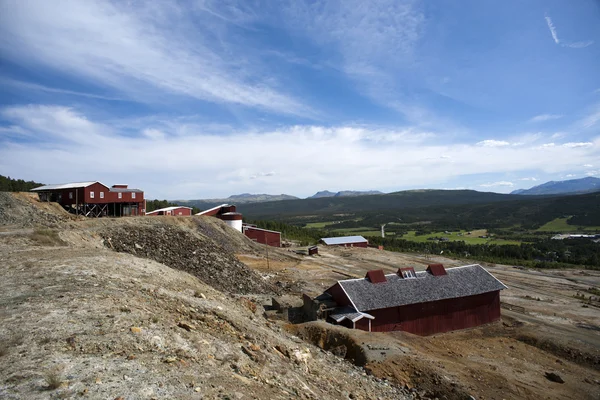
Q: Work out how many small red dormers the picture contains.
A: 3